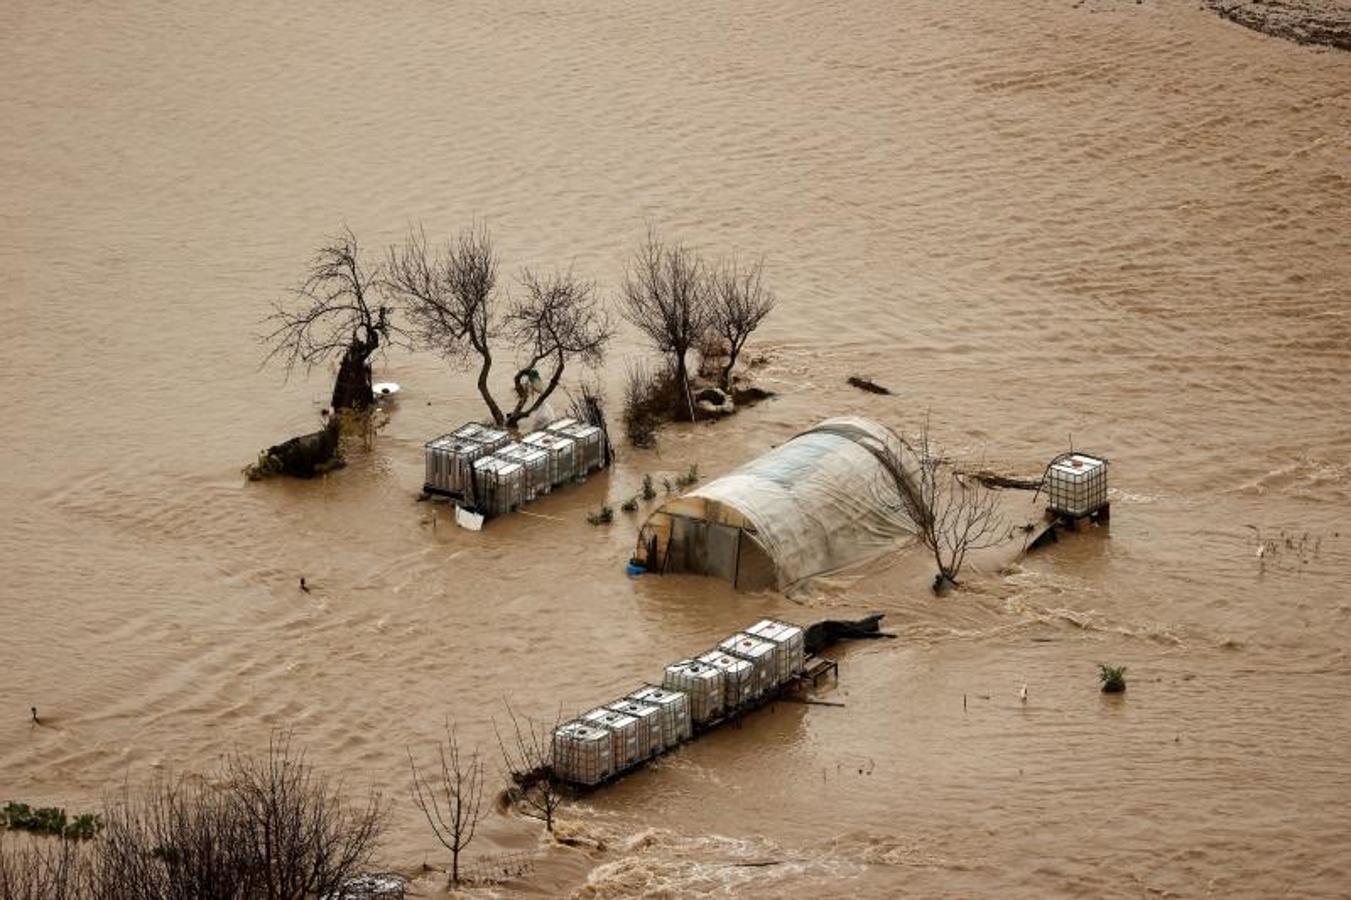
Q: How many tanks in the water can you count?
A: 15